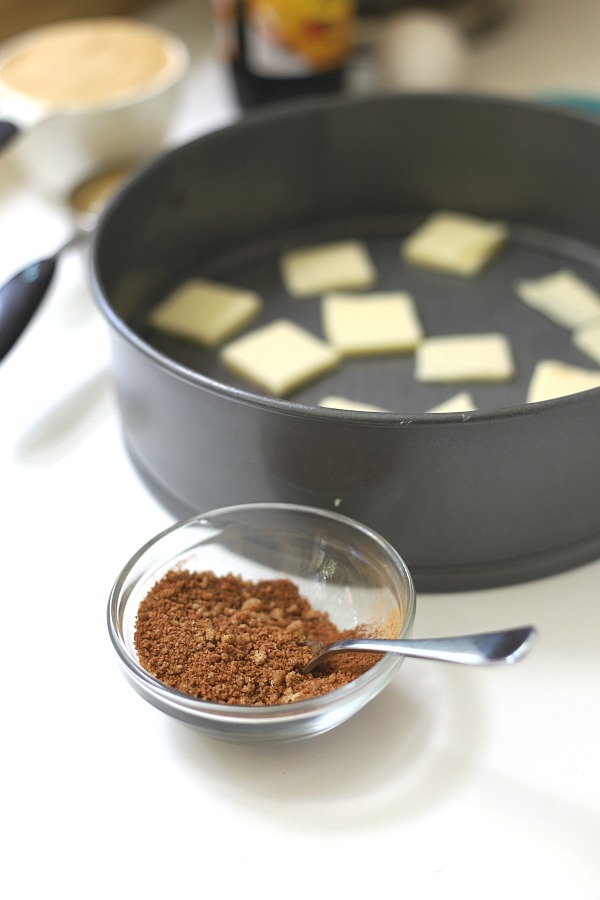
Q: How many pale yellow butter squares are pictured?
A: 11